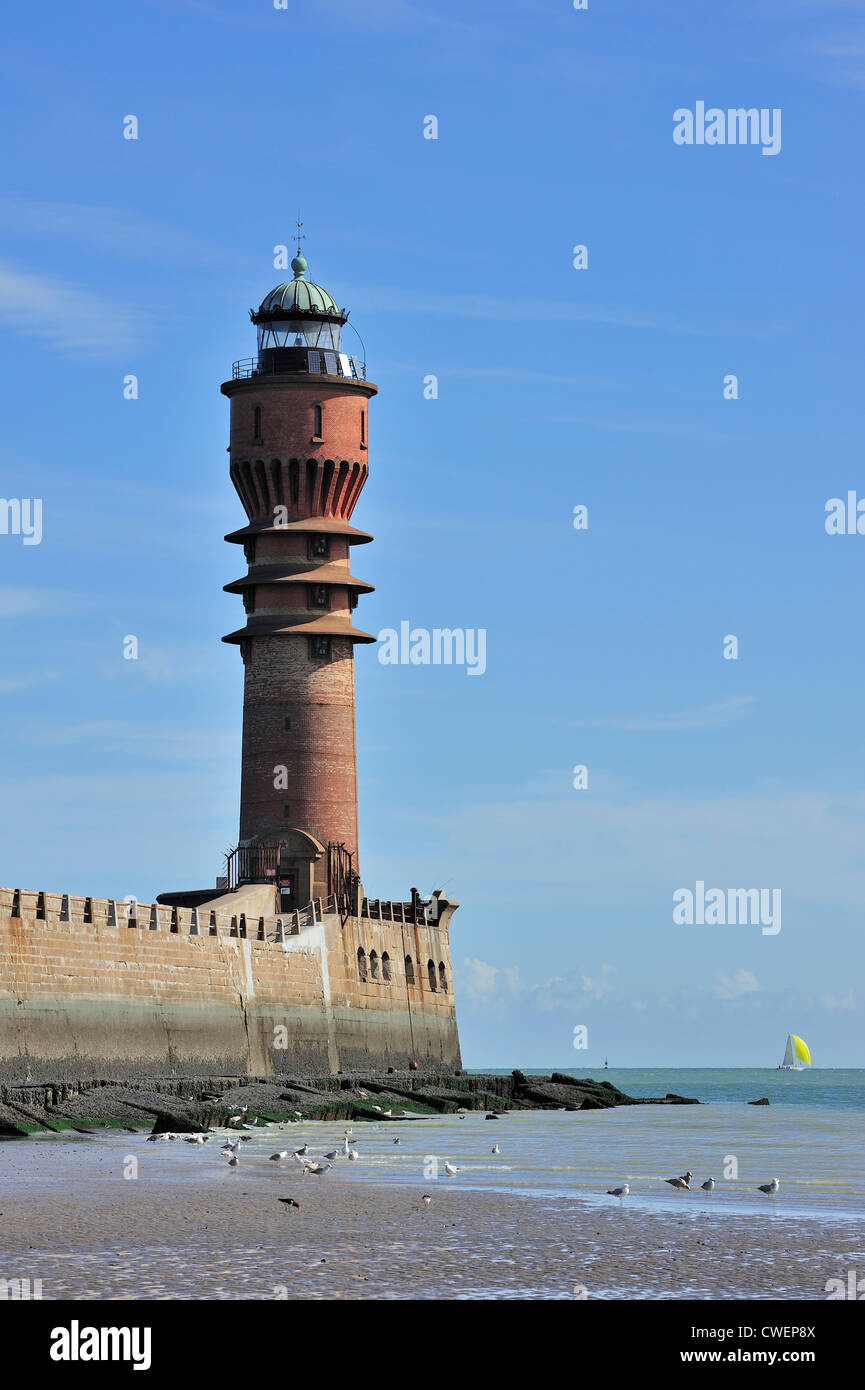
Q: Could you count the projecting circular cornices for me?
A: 3